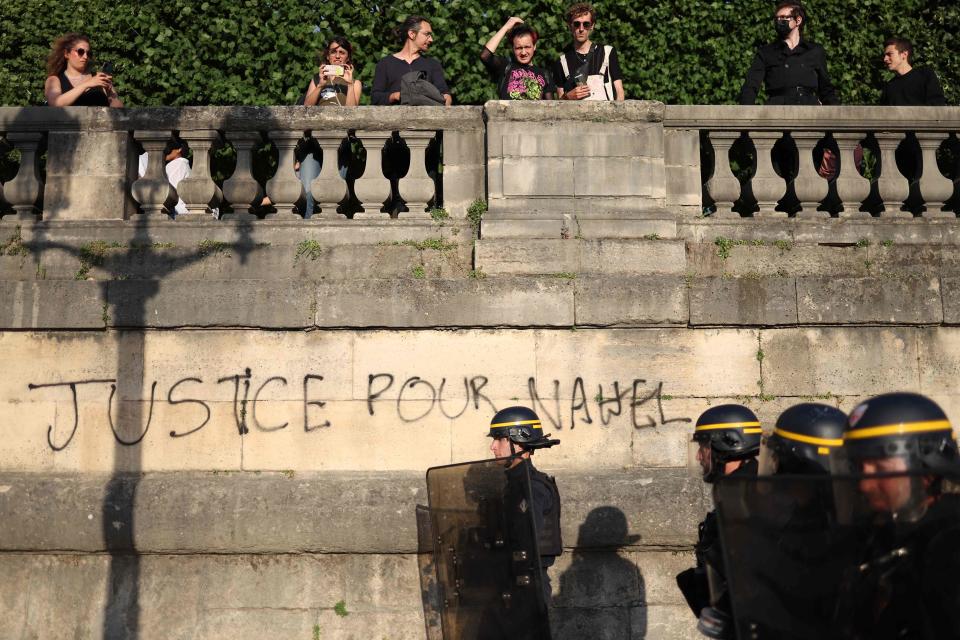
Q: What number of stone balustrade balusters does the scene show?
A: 14